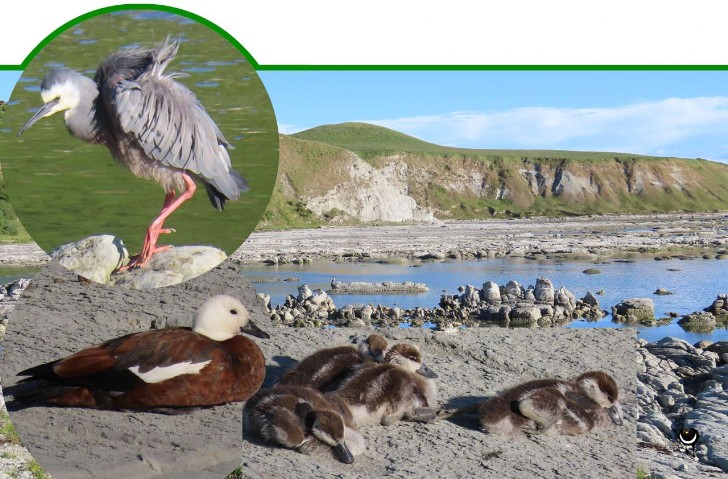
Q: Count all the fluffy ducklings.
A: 4